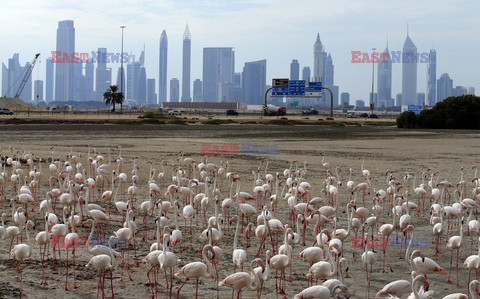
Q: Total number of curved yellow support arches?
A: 0